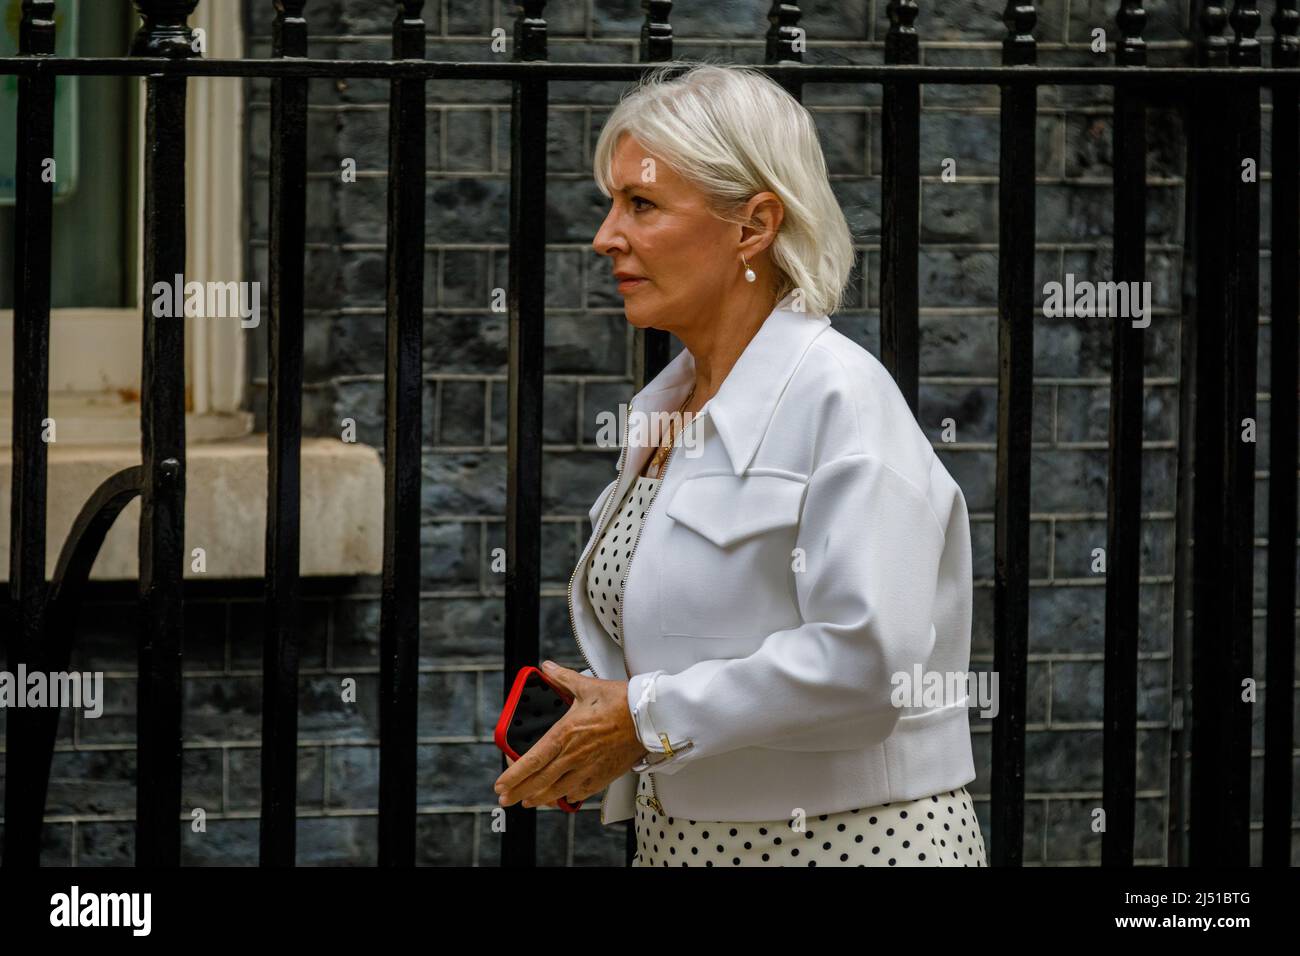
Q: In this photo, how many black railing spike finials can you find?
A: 13